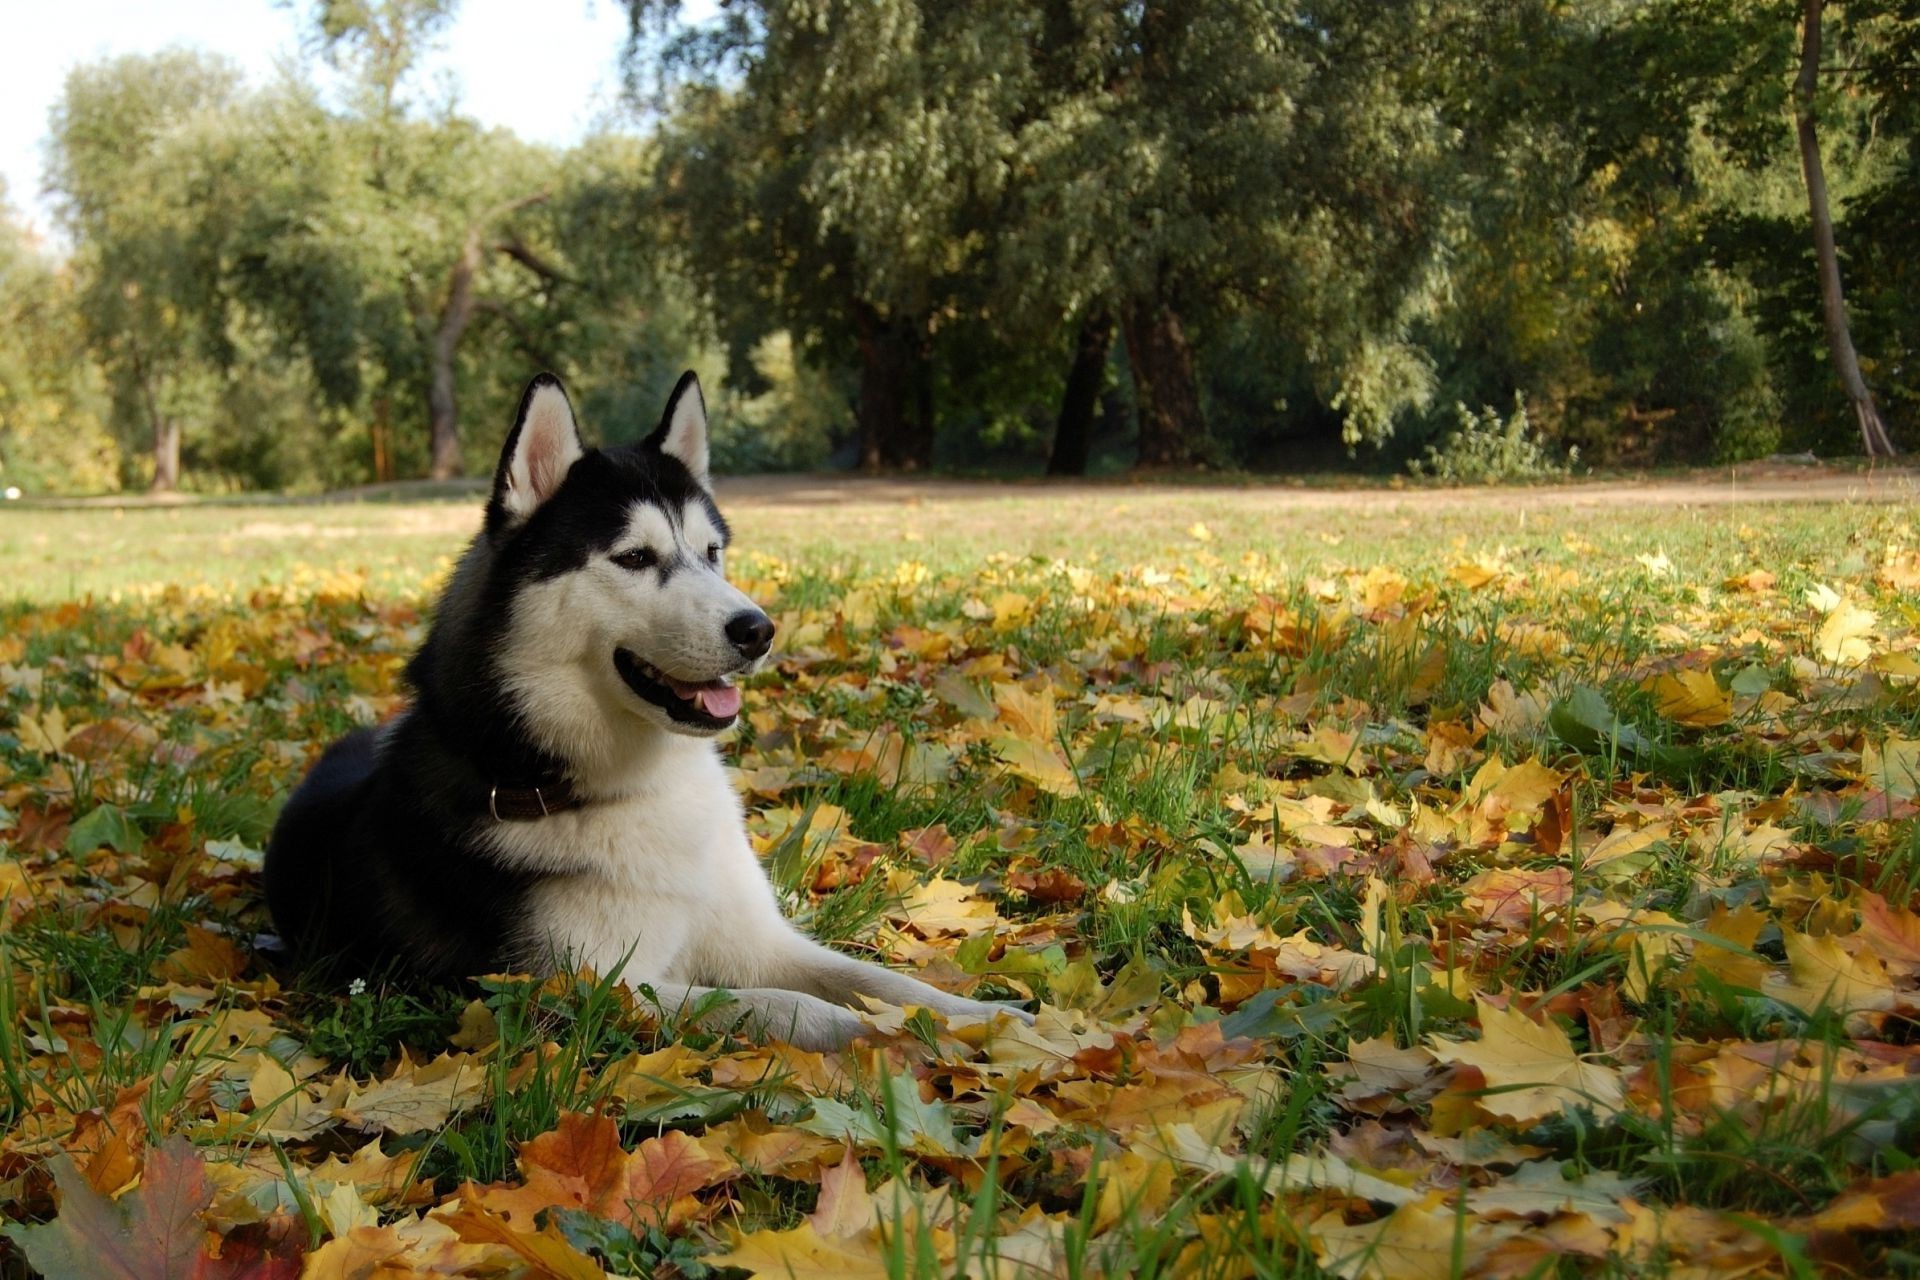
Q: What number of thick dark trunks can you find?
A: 3